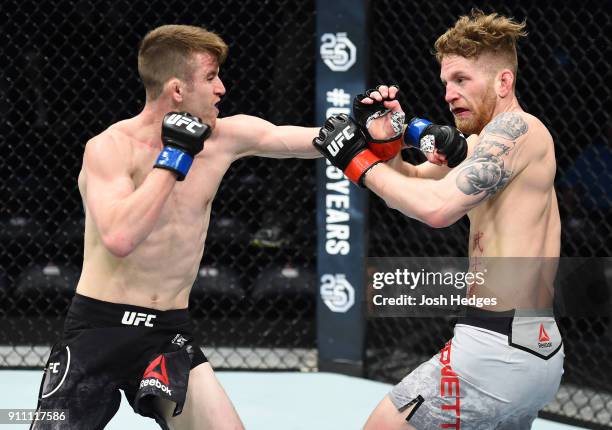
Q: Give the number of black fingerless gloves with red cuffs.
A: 2